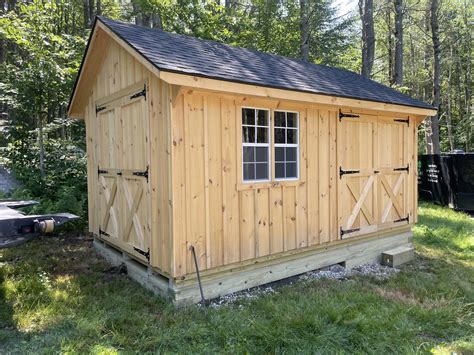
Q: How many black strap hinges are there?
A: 12